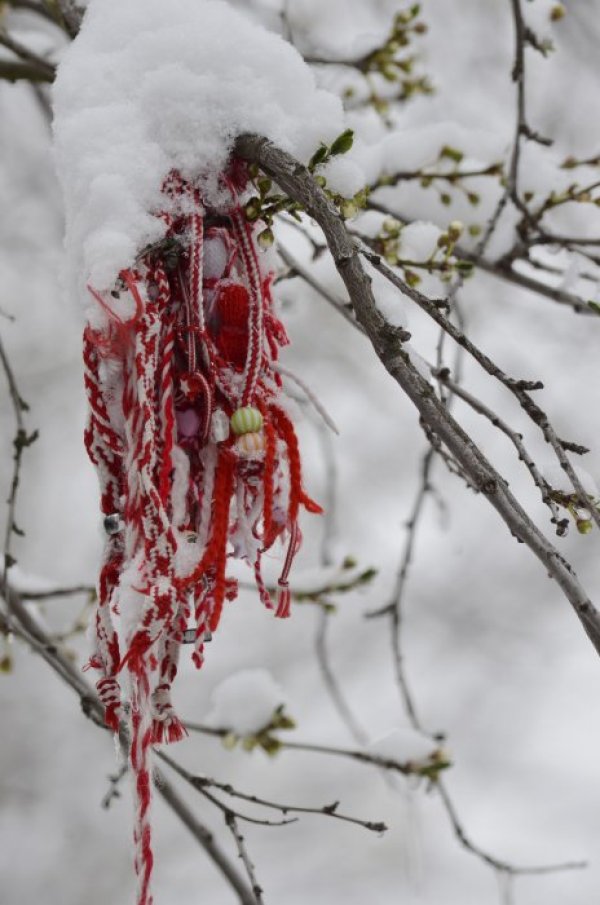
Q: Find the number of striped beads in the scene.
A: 2